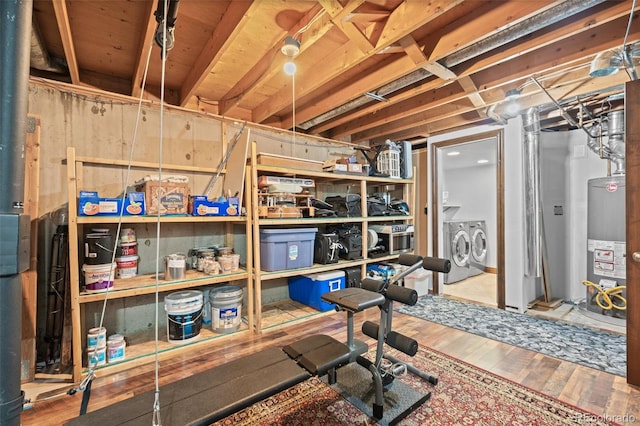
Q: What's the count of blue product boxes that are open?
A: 2